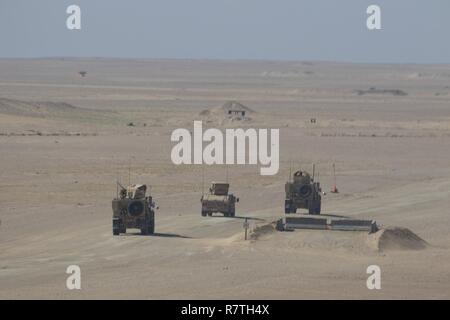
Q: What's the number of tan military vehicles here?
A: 3